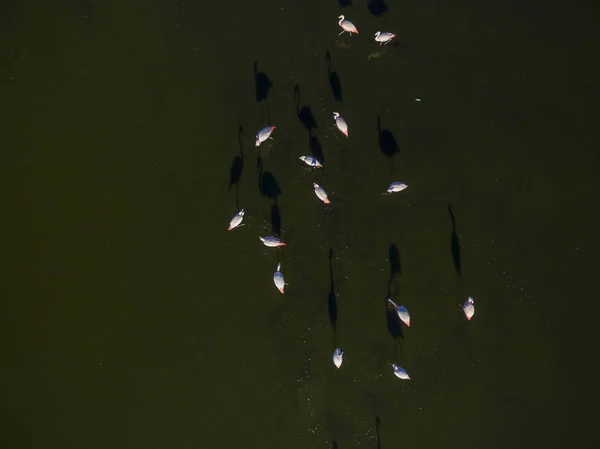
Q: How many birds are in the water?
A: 14